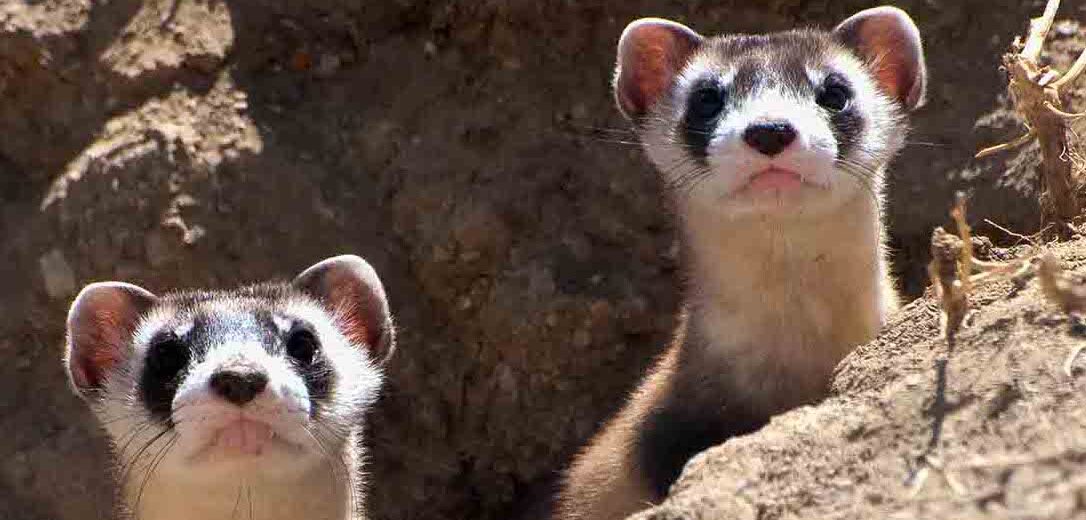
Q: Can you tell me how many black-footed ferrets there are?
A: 2